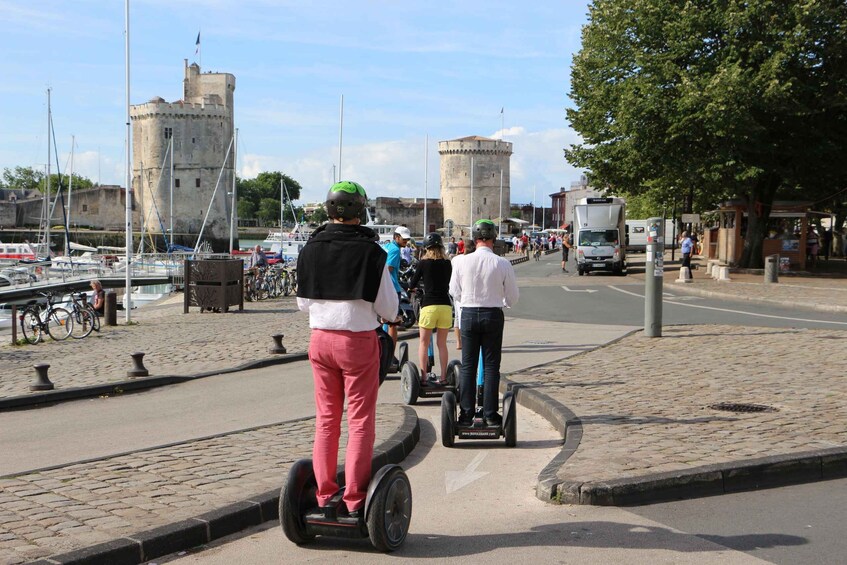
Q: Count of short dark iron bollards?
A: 3